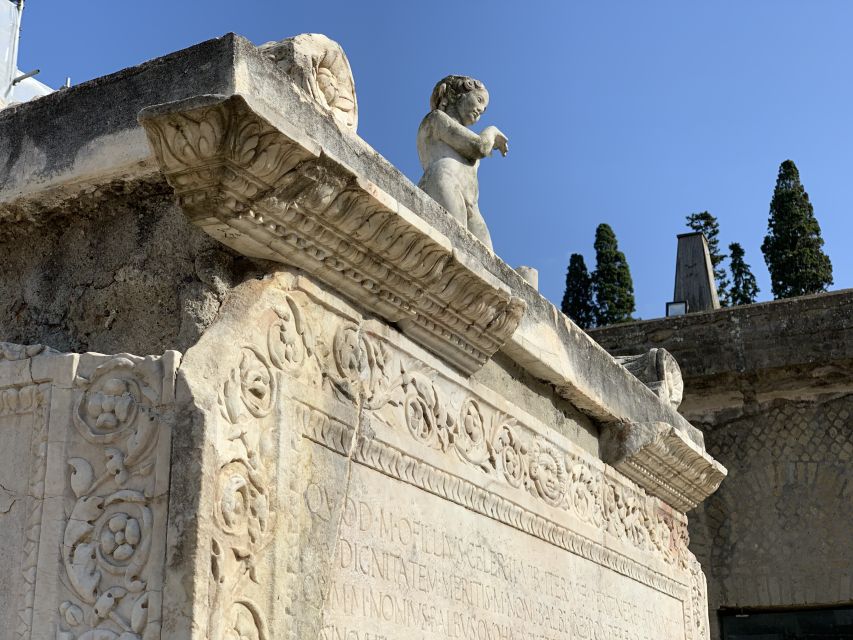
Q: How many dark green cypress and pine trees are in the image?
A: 5